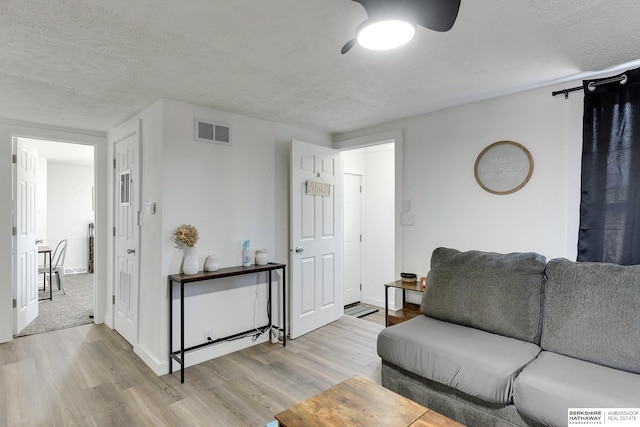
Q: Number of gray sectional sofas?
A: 1